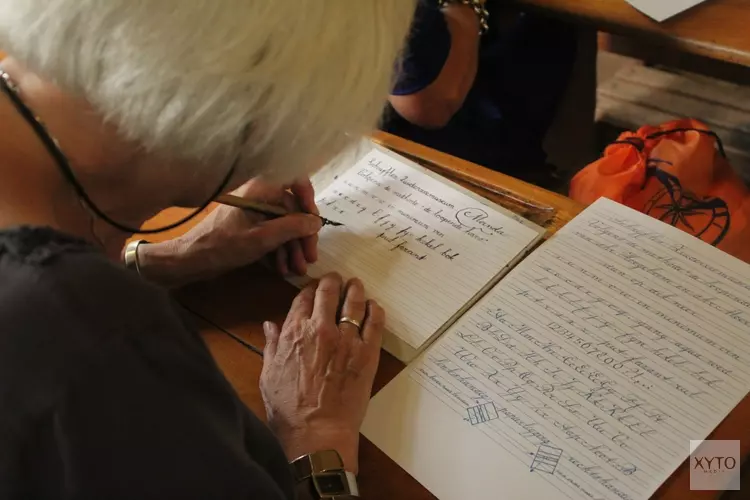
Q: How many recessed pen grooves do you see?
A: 1